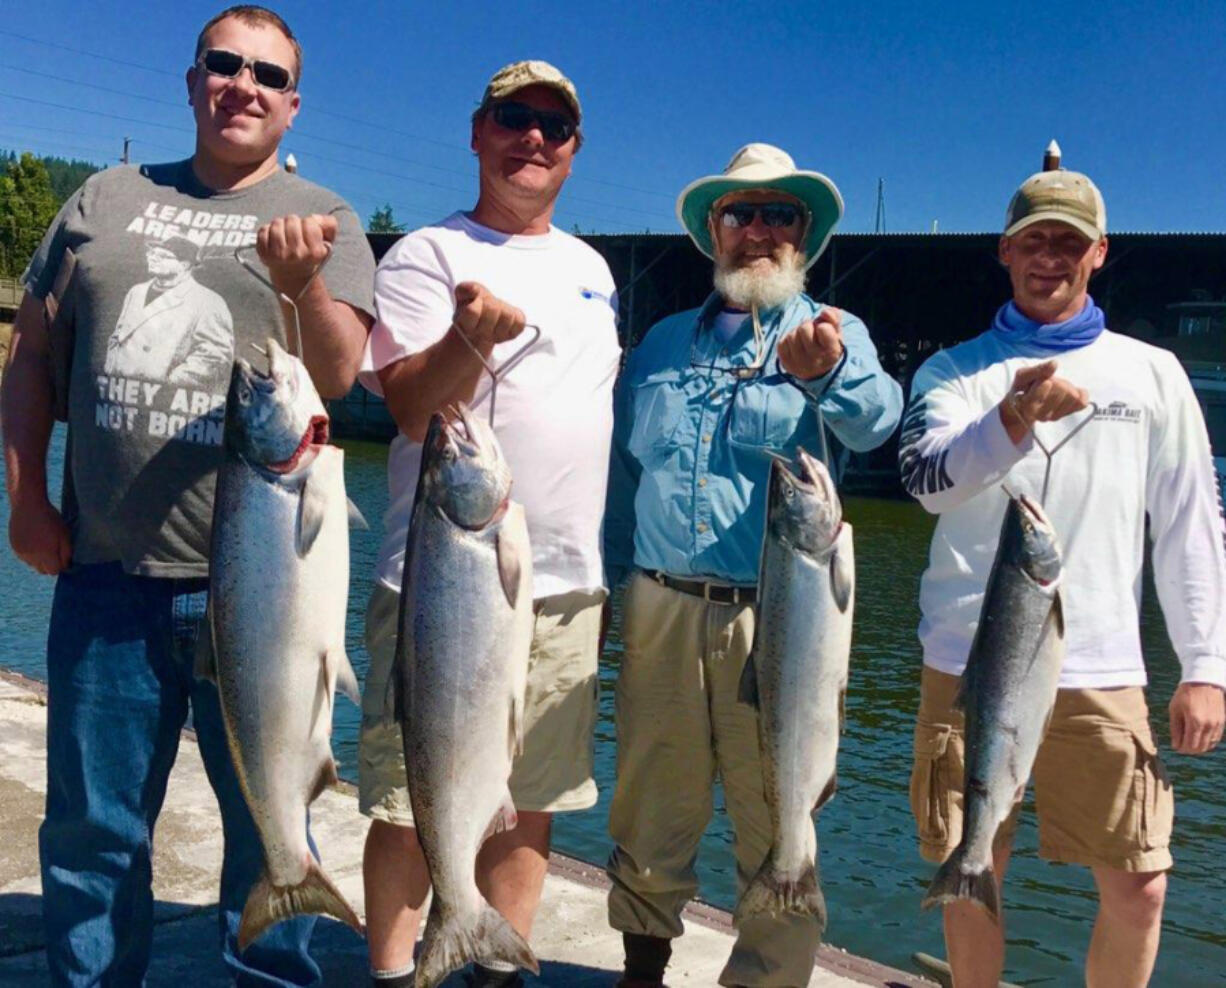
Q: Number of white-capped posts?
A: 2